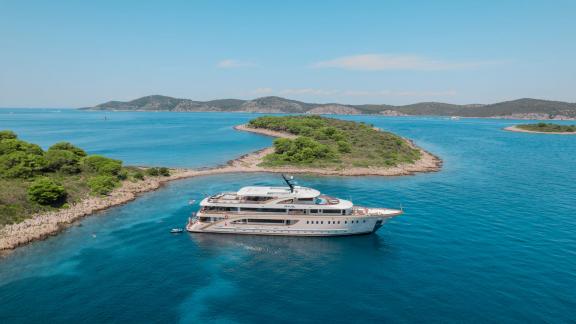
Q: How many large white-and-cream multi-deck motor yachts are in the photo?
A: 1